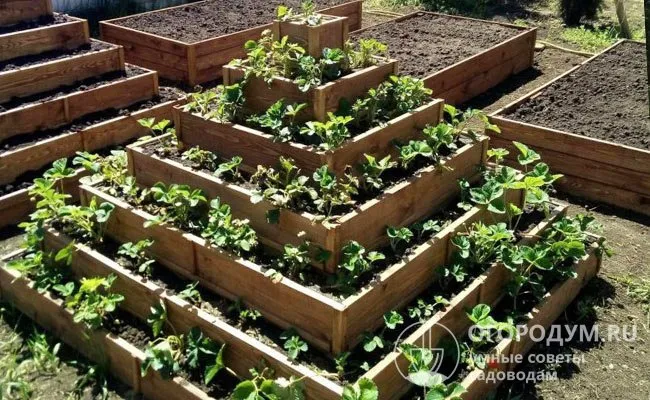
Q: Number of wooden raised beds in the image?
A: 5